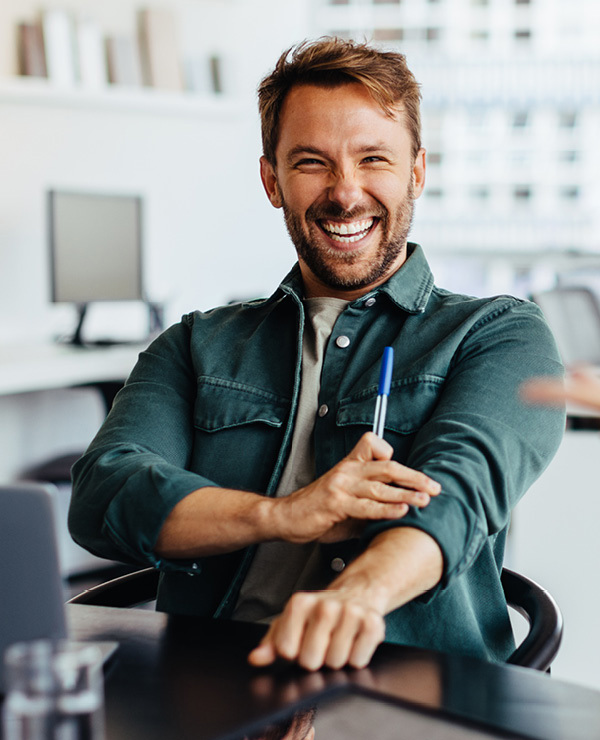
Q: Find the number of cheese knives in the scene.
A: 0